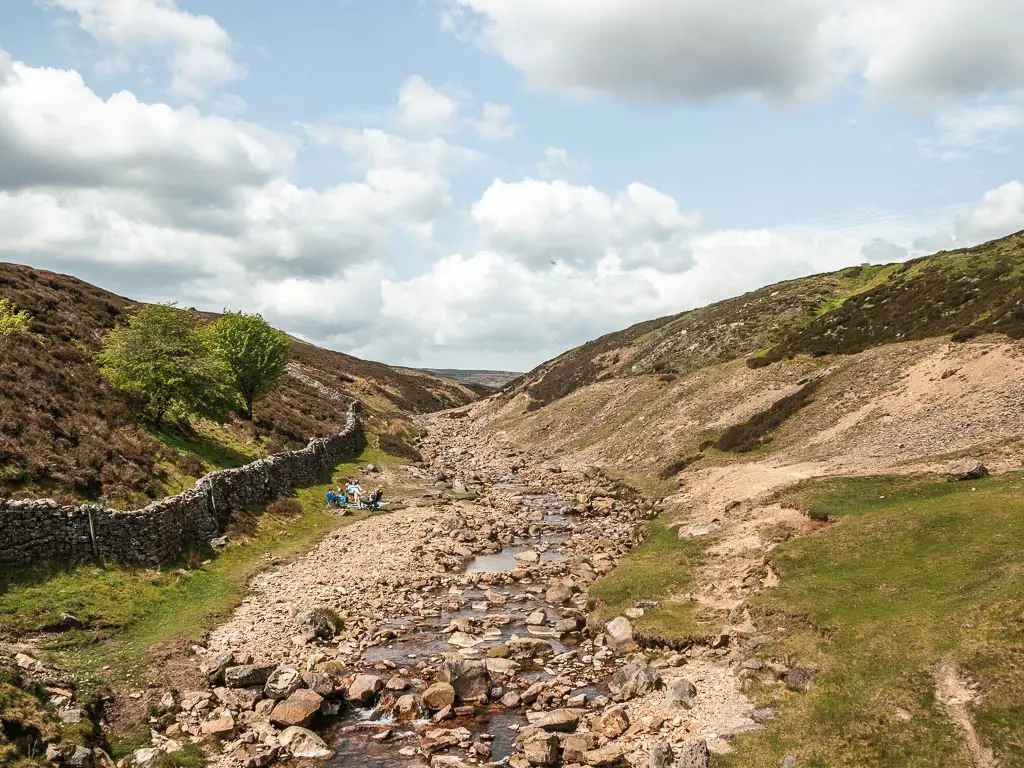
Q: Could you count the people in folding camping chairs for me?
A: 3